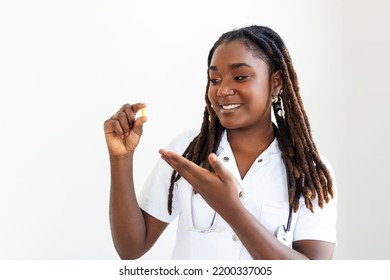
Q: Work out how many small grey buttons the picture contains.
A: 4